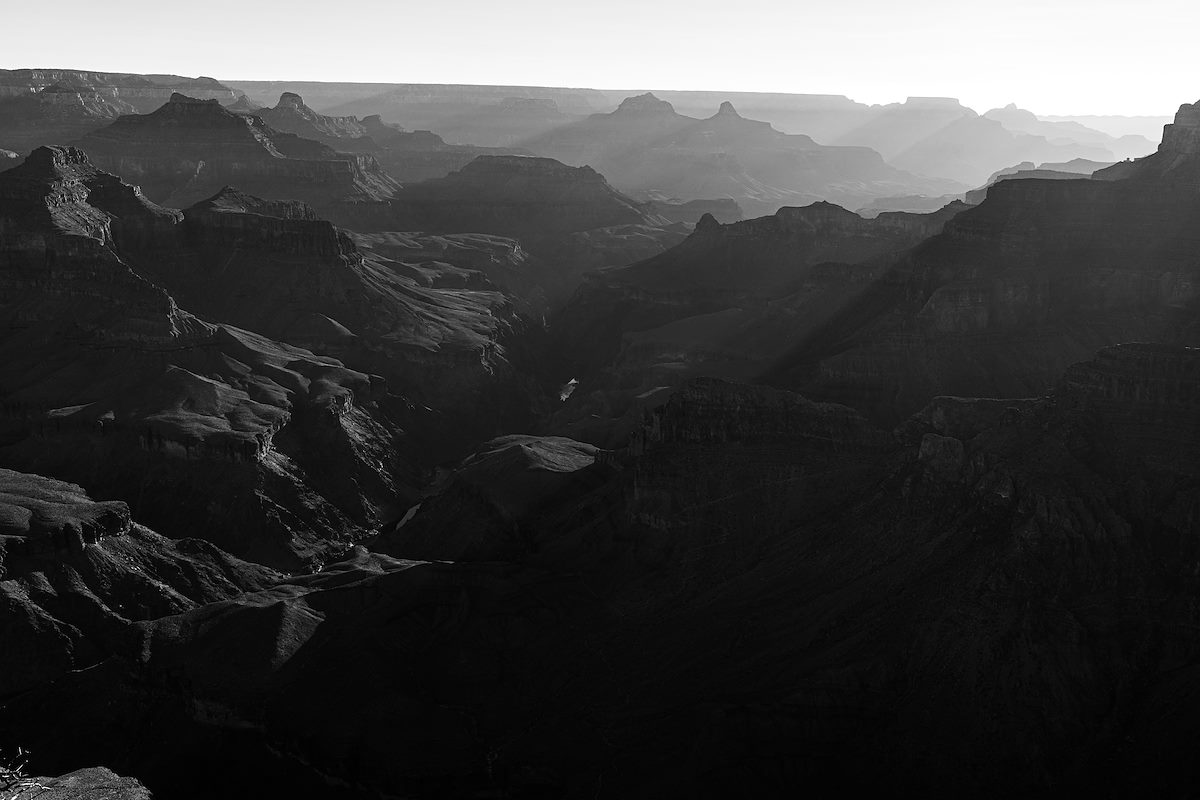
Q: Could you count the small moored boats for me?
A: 0